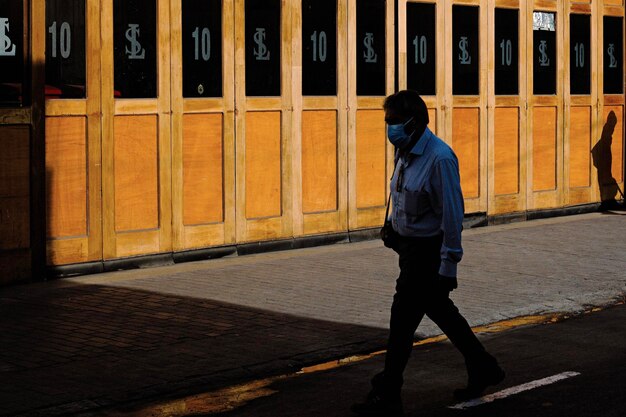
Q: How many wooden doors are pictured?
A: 13